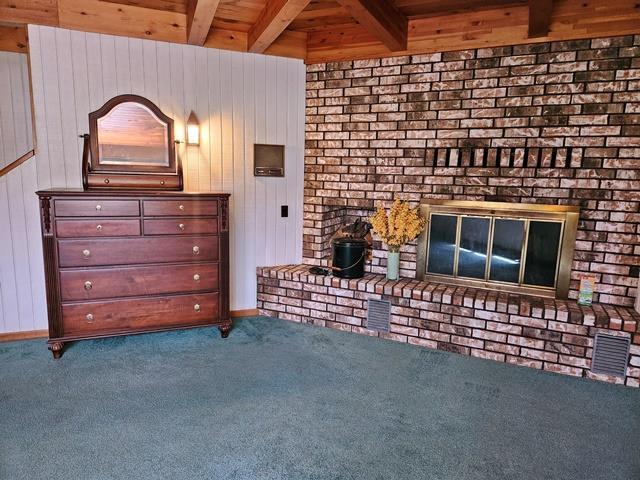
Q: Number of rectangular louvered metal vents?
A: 2